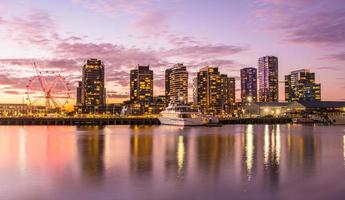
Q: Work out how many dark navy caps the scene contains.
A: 0